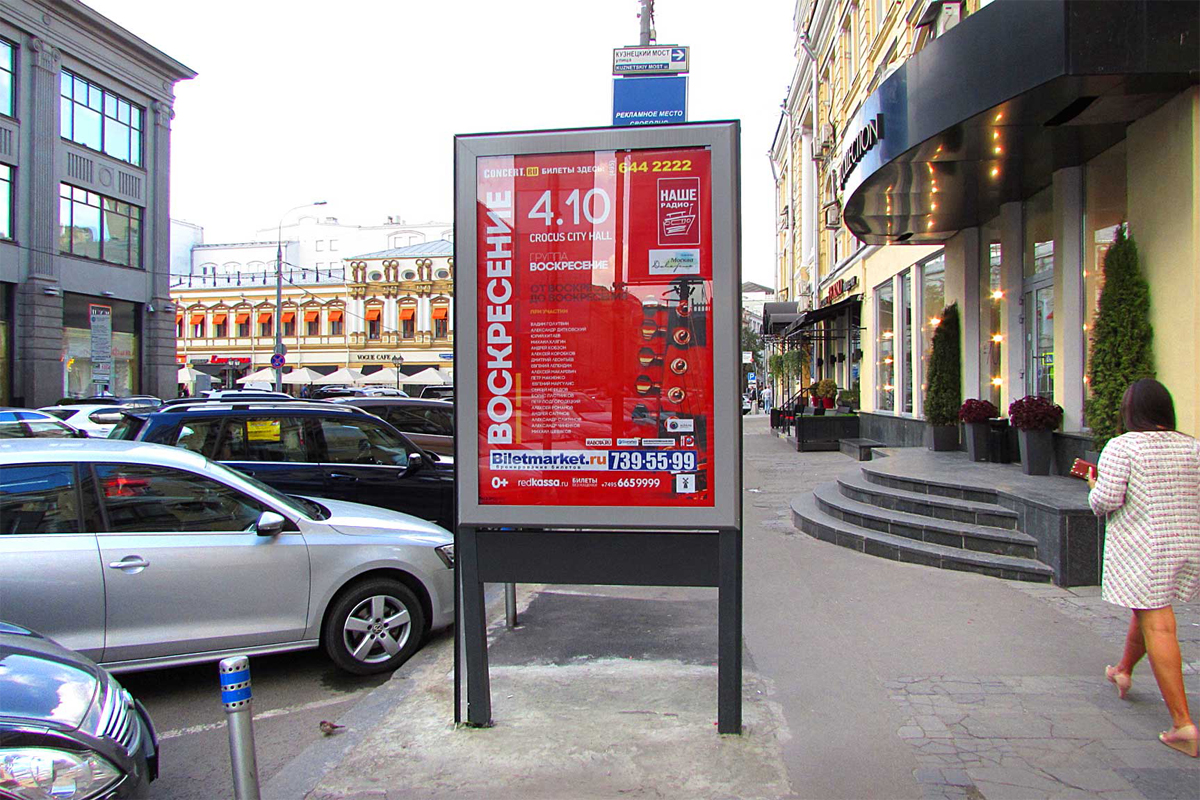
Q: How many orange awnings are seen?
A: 11